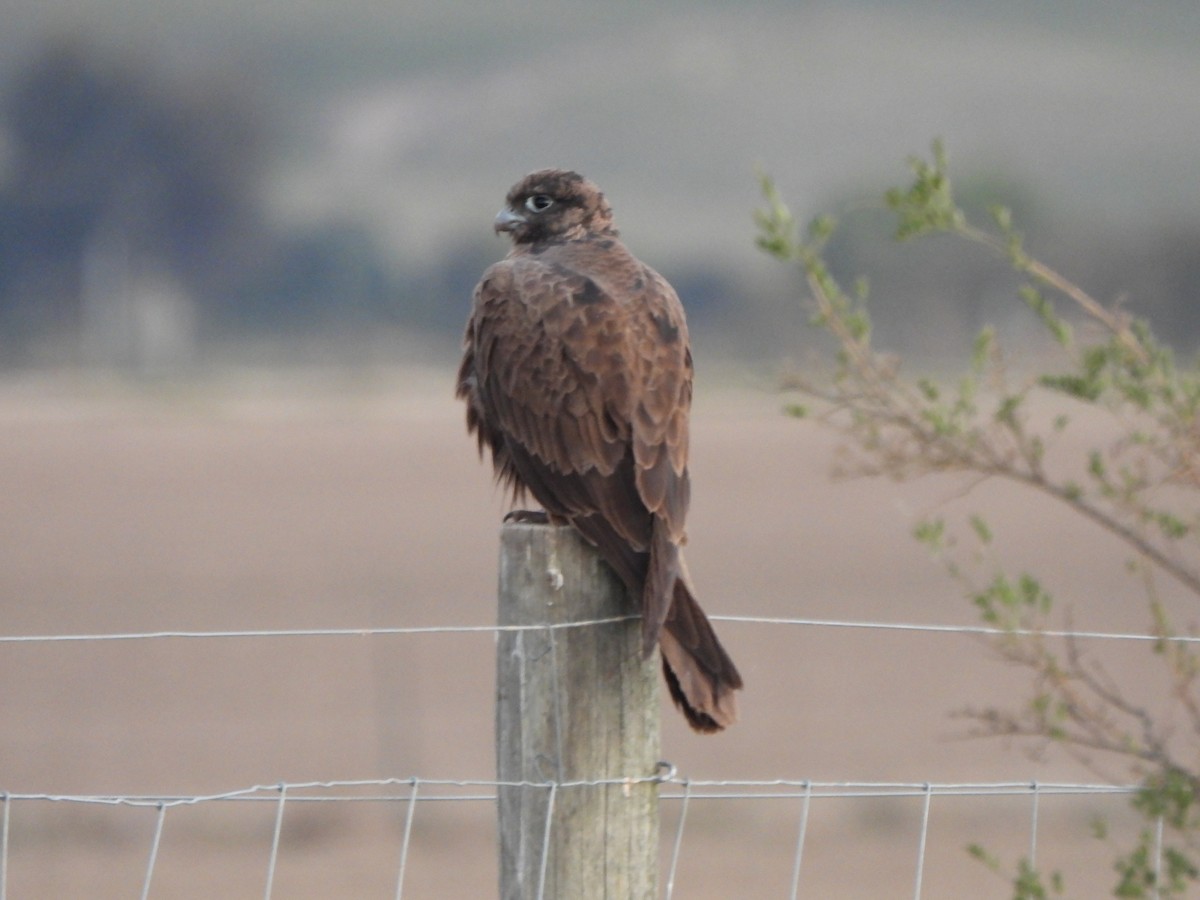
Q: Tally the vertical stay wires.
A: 10